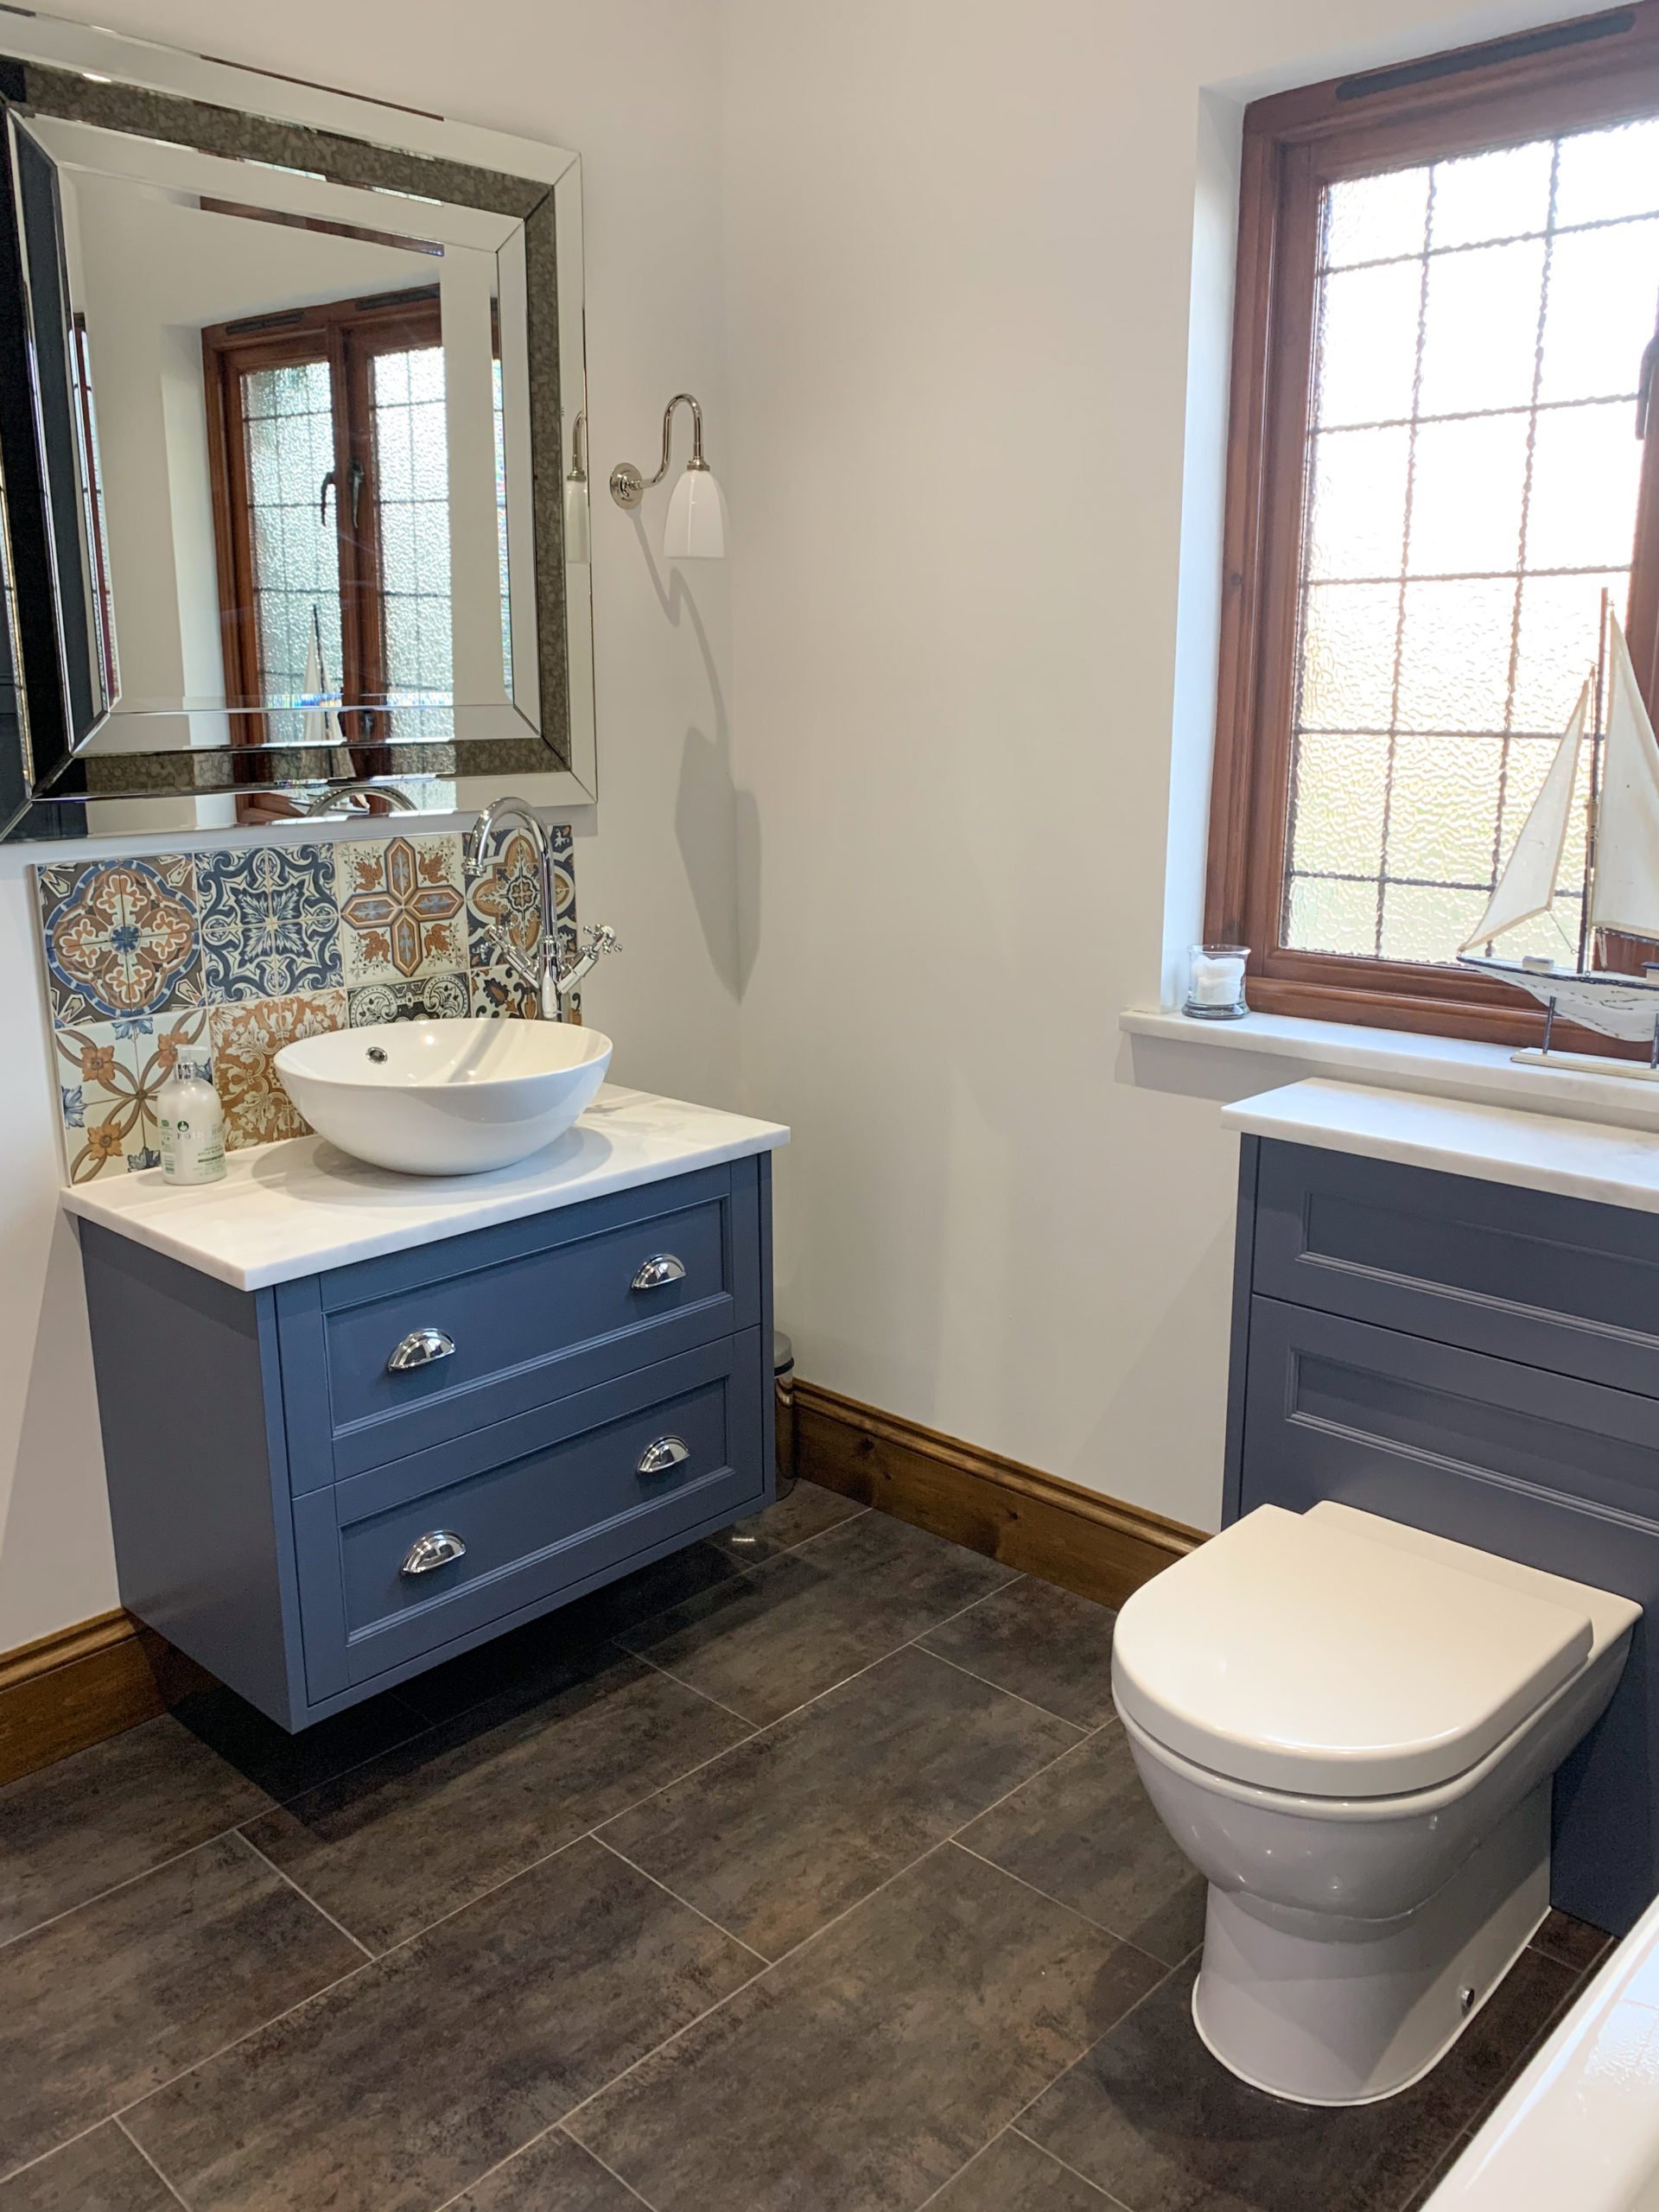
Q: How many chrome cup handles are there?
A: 4